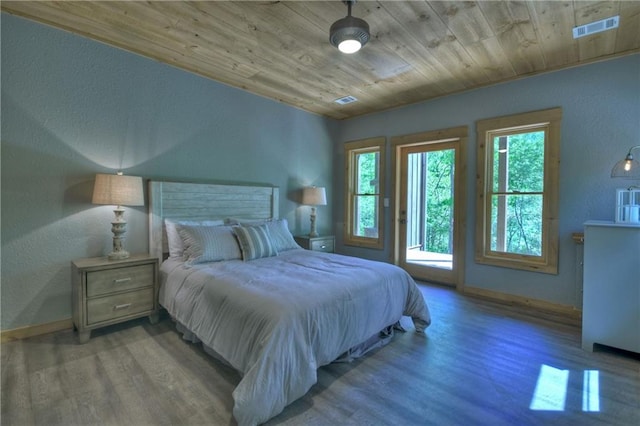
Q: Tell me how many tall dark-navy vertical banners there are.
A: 0